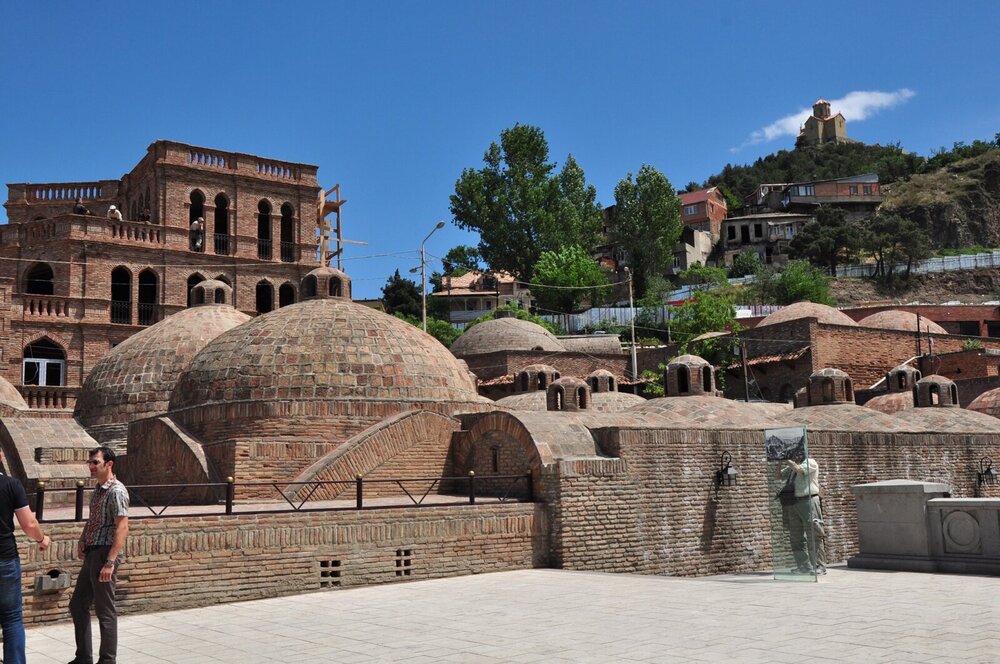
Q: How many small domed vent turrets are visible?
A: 9